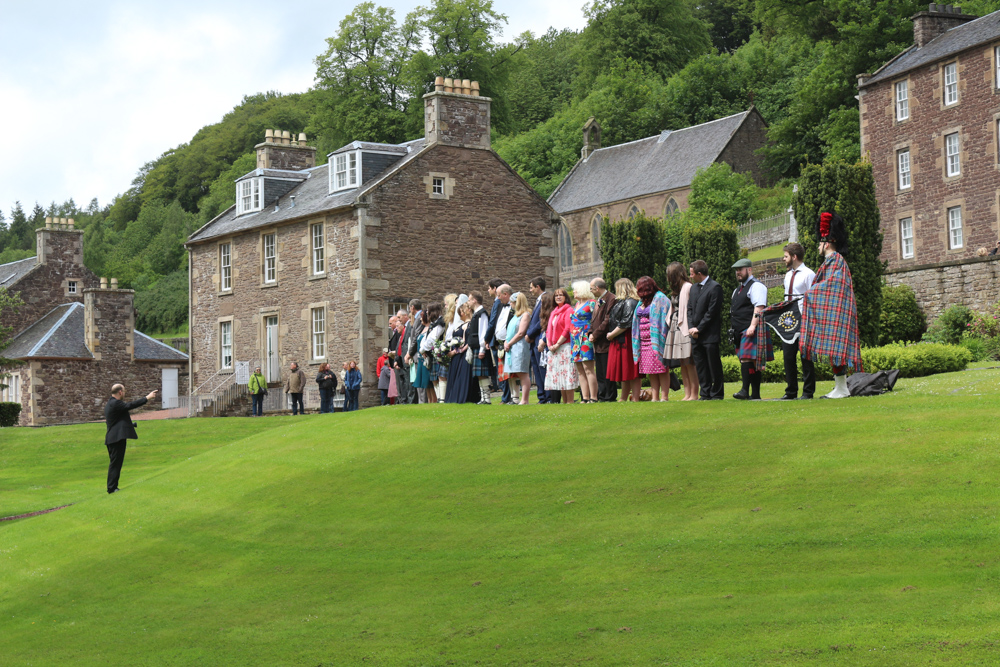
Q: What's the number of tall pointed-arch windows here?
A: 4